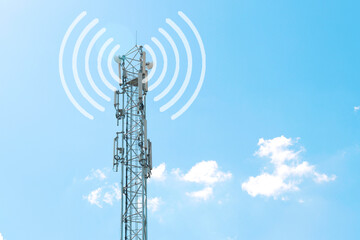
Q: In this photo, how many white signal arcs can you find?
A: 10